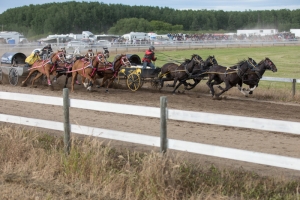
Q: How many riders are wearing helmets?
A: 3